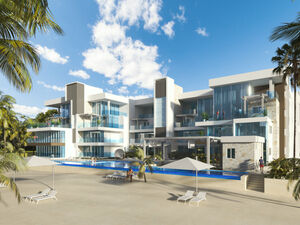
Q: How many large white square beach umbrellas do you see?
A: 2